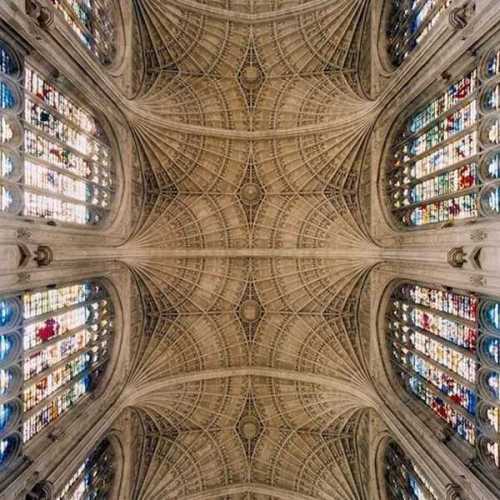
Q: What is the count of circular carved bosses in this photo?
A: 4